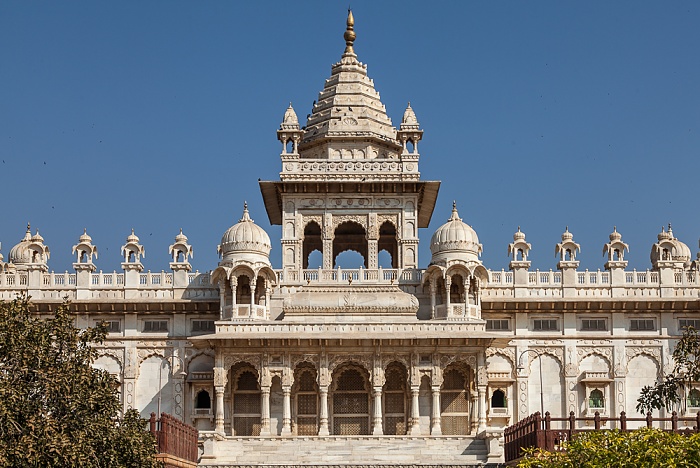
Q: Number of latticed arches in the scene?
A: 5